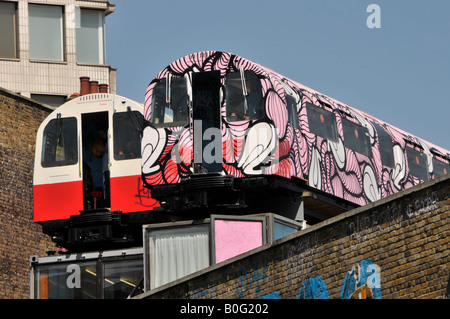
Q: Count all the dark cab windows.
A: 4